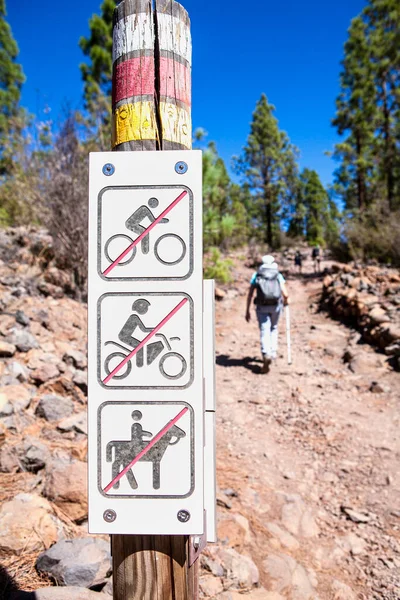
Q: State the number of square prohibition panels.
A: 3